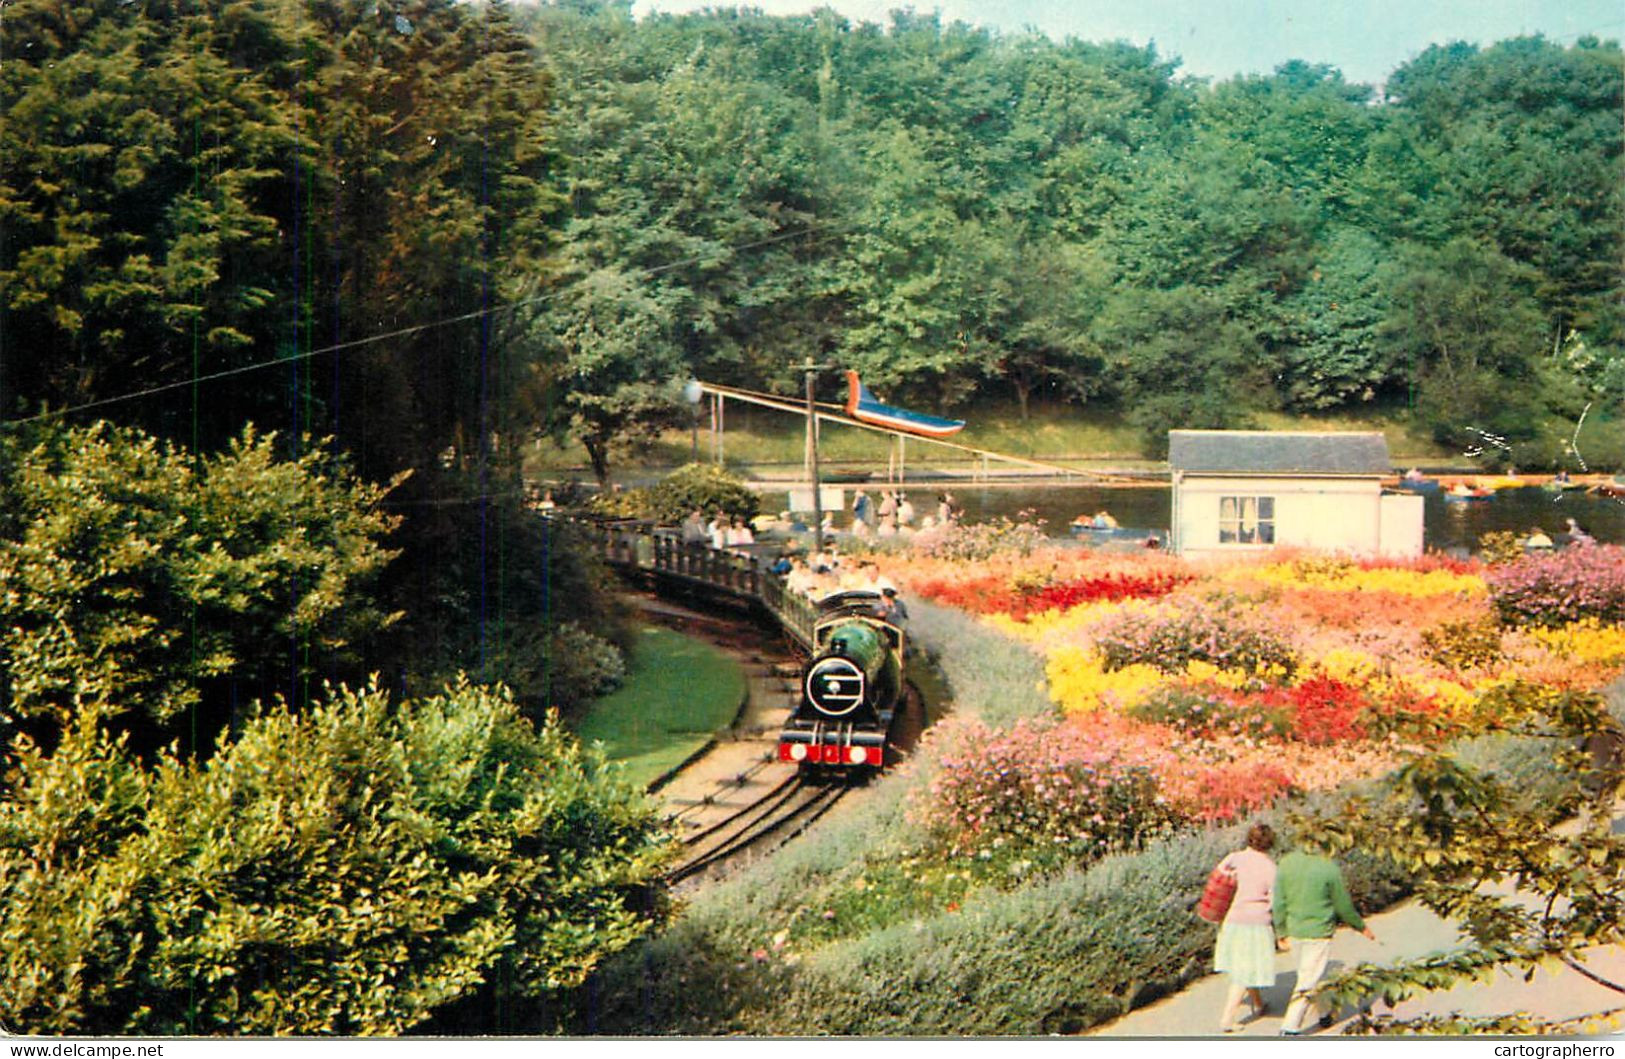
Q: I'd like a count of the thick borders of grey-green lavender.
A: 2